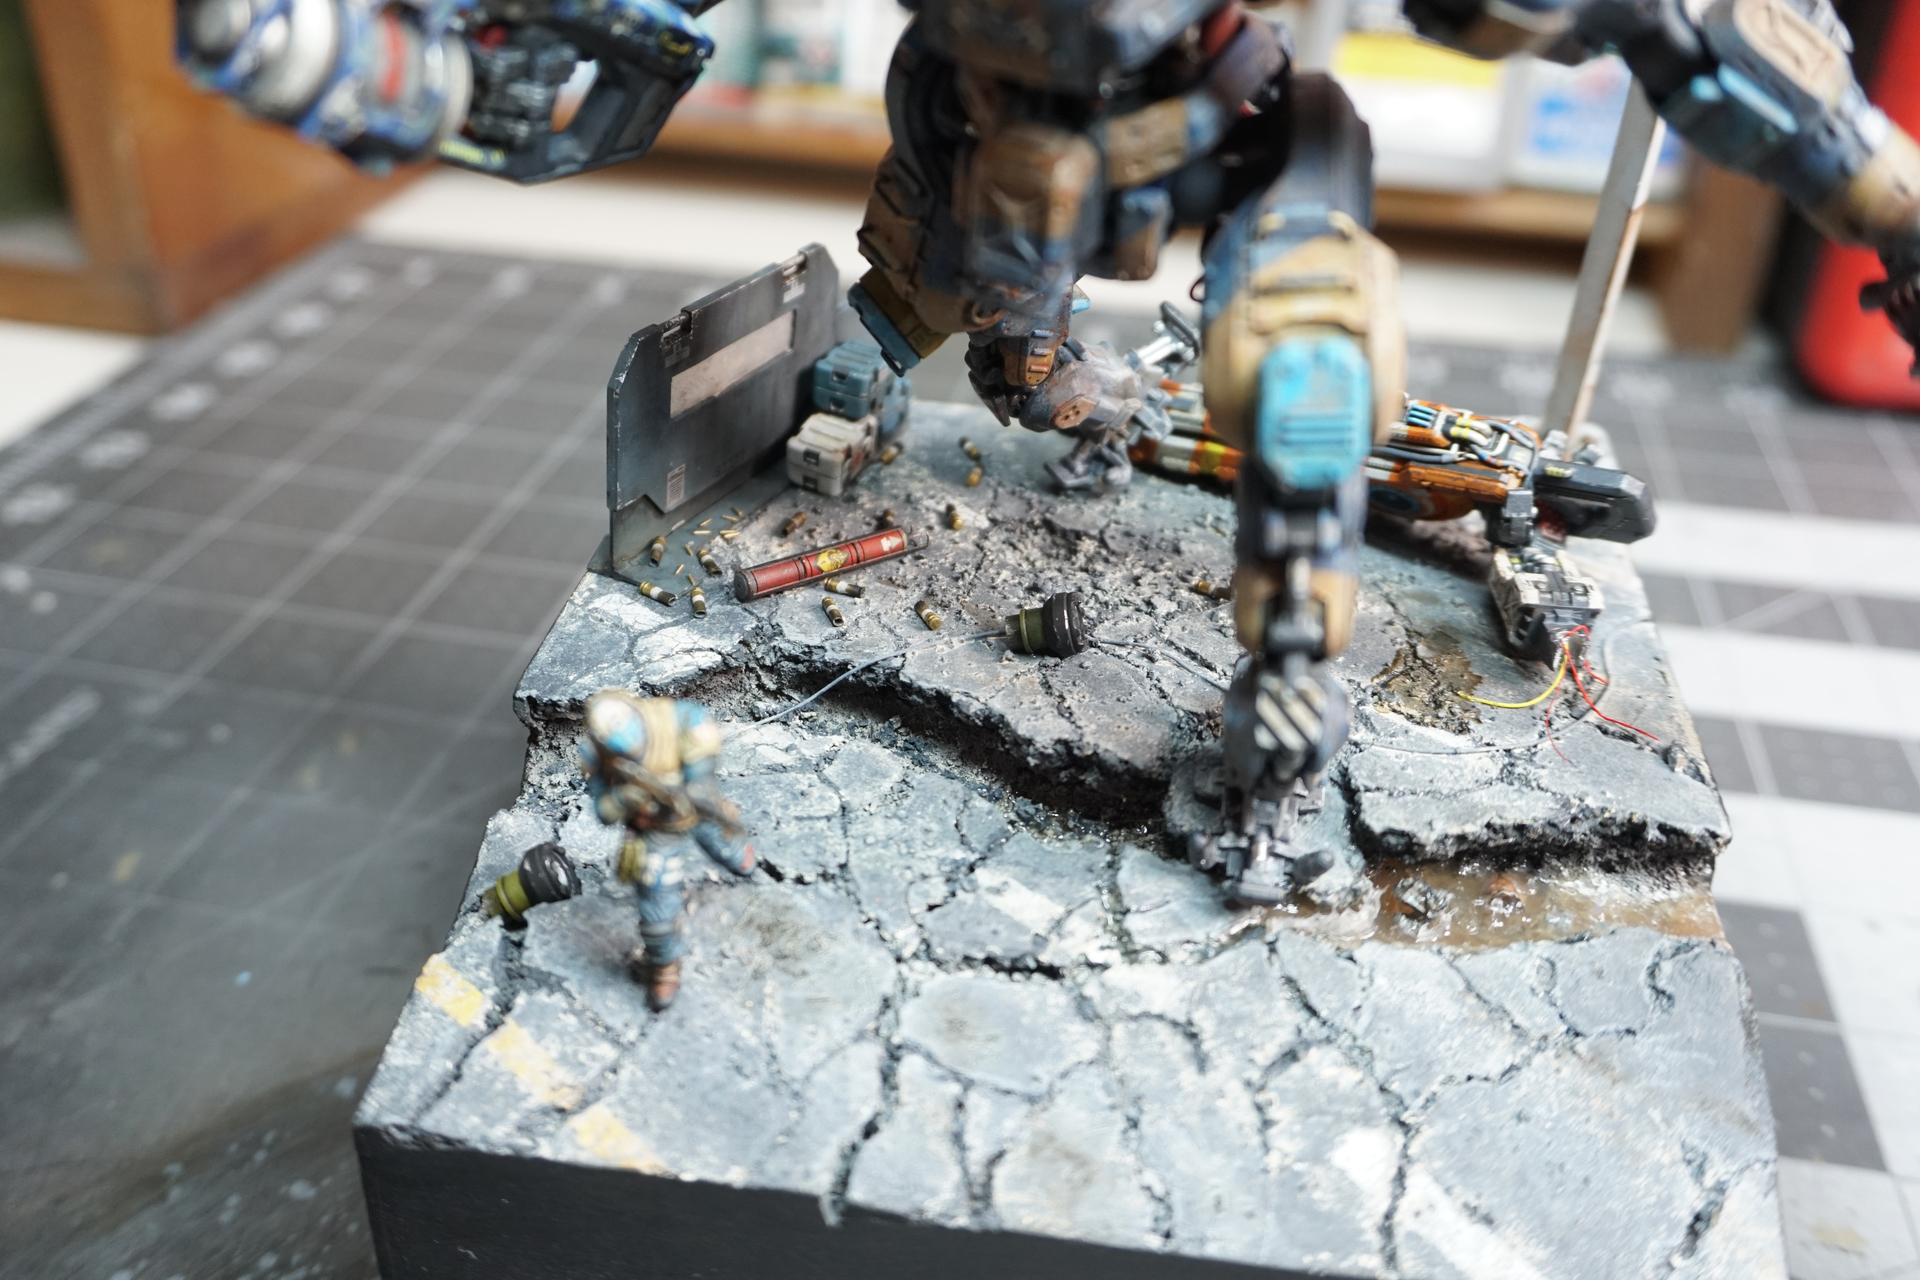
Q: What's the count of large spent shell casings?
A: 14